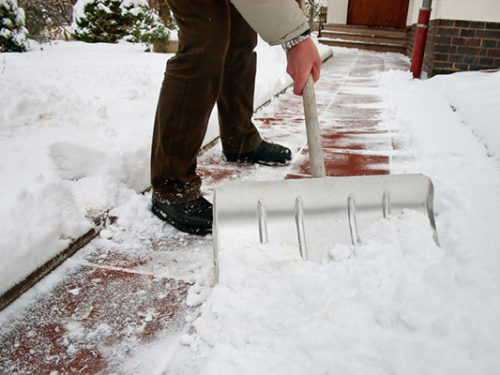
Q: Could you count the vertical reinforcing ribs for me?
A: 4